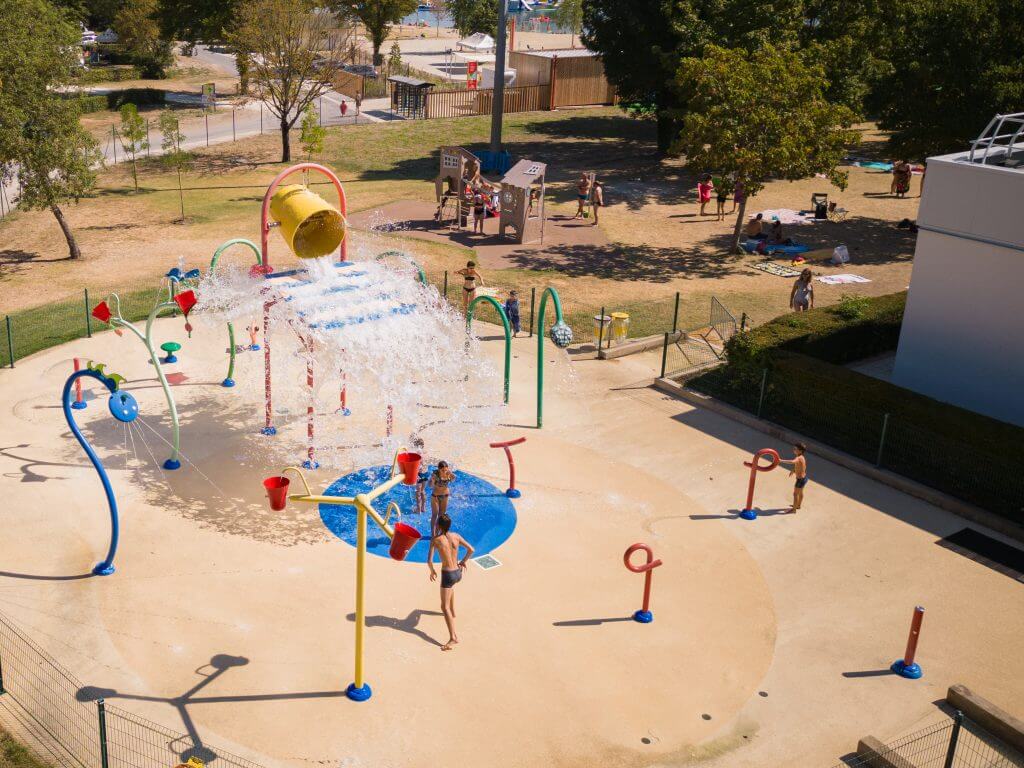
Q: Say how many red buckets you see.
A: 3